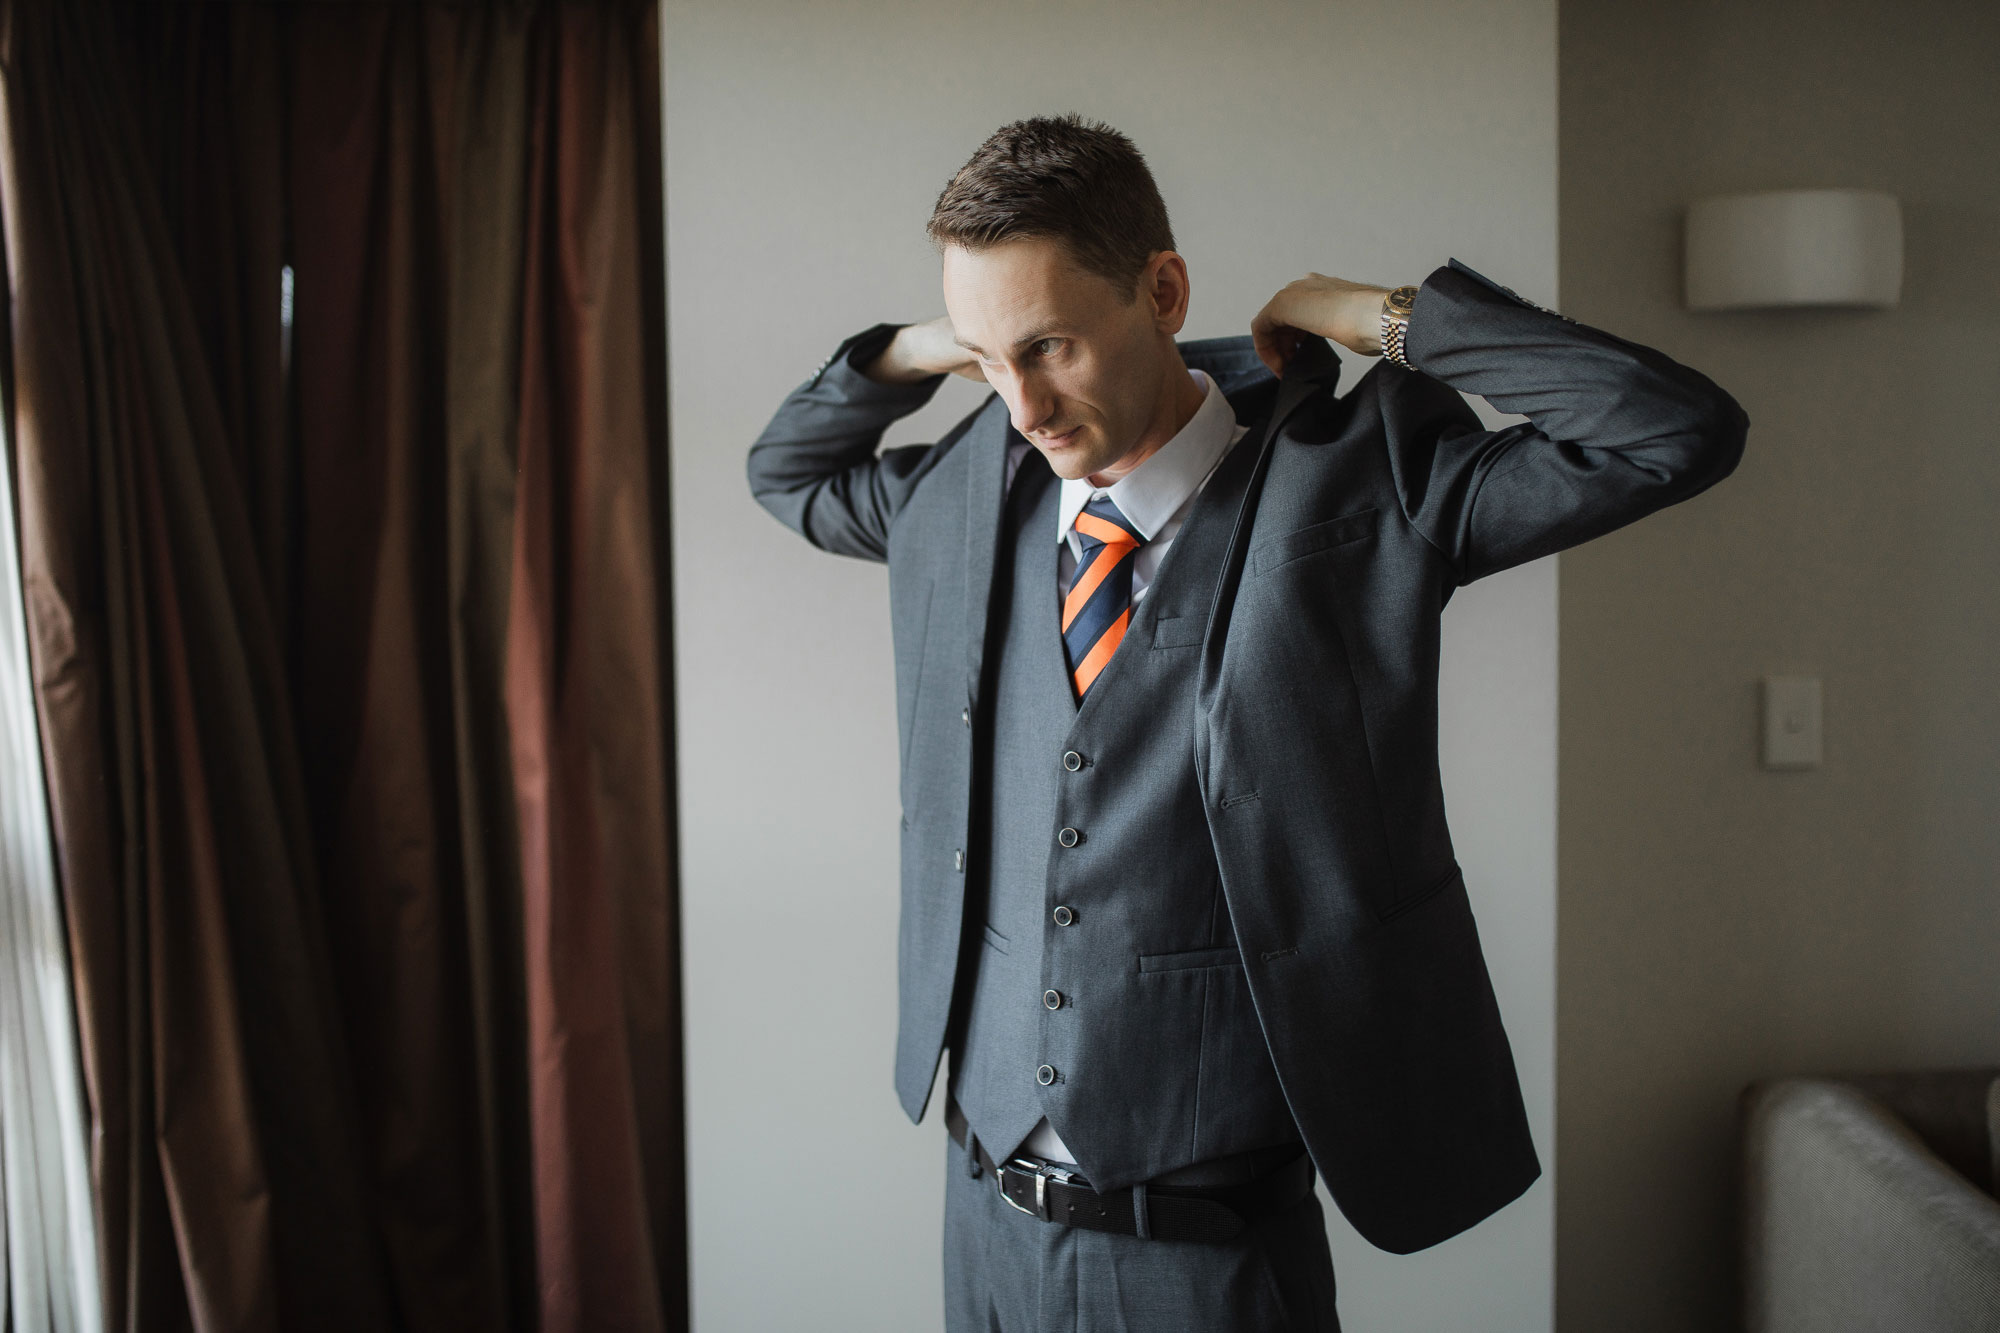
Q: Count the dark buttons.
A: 5